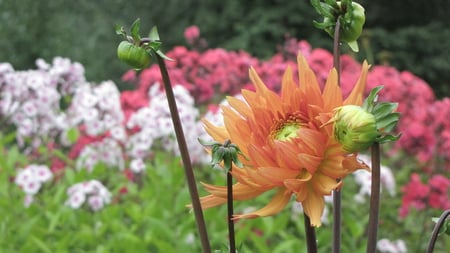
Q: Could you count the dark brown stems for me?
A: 6